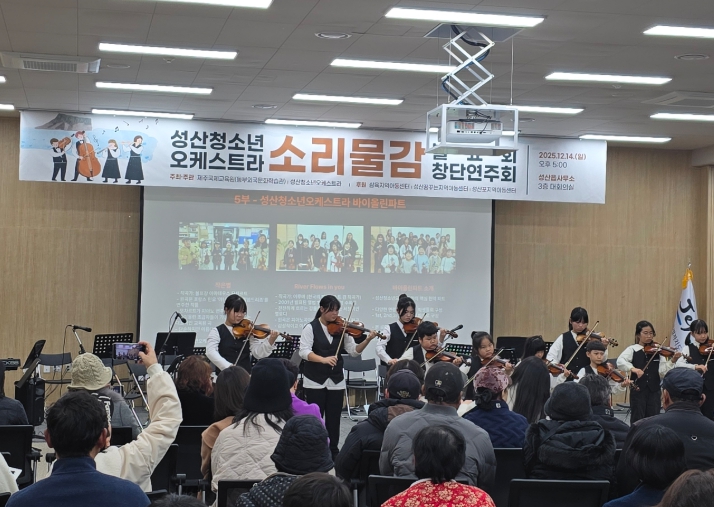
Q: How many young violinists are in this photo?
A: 10